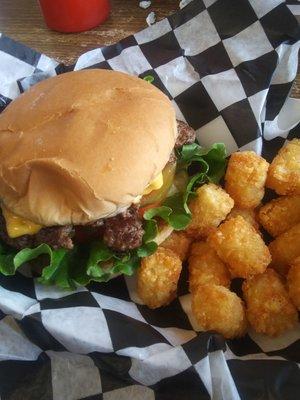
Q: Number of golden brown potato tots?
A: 13